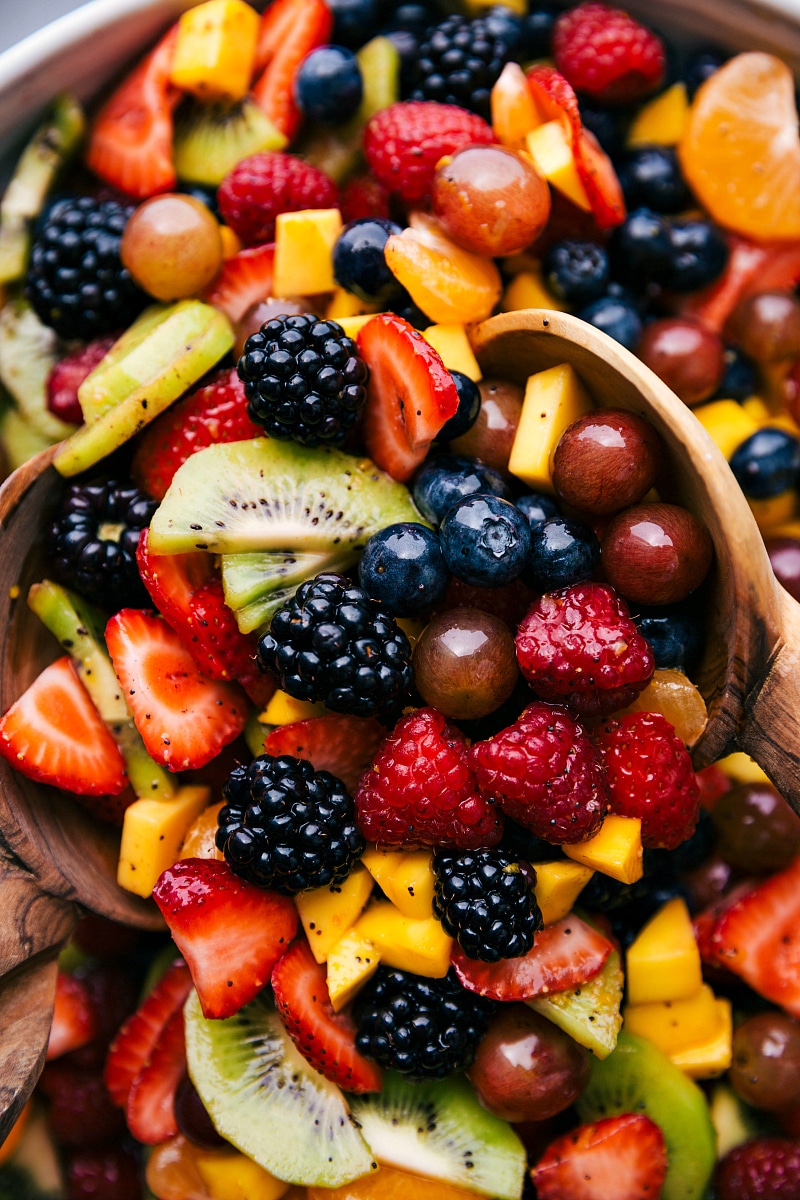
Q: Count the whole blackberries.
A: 8